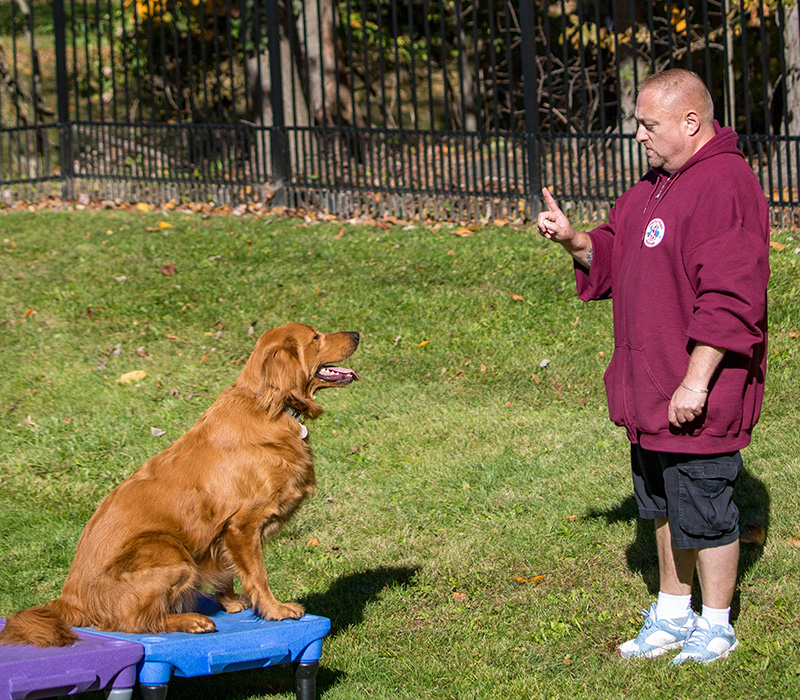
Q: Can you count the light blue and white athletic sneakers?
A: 2